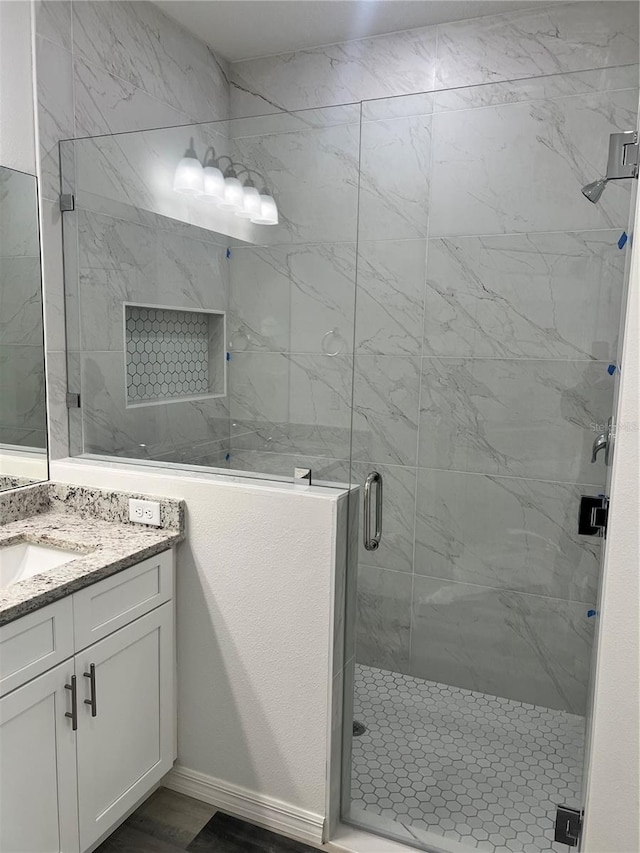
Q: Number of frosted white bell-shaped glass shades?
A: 5